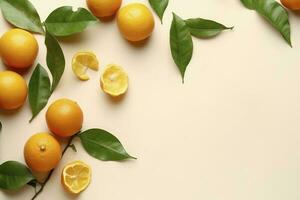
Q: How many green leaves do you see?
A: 11